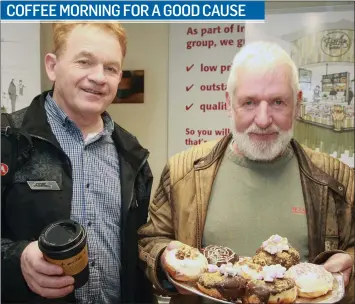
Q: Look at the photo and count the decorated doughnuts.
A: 7